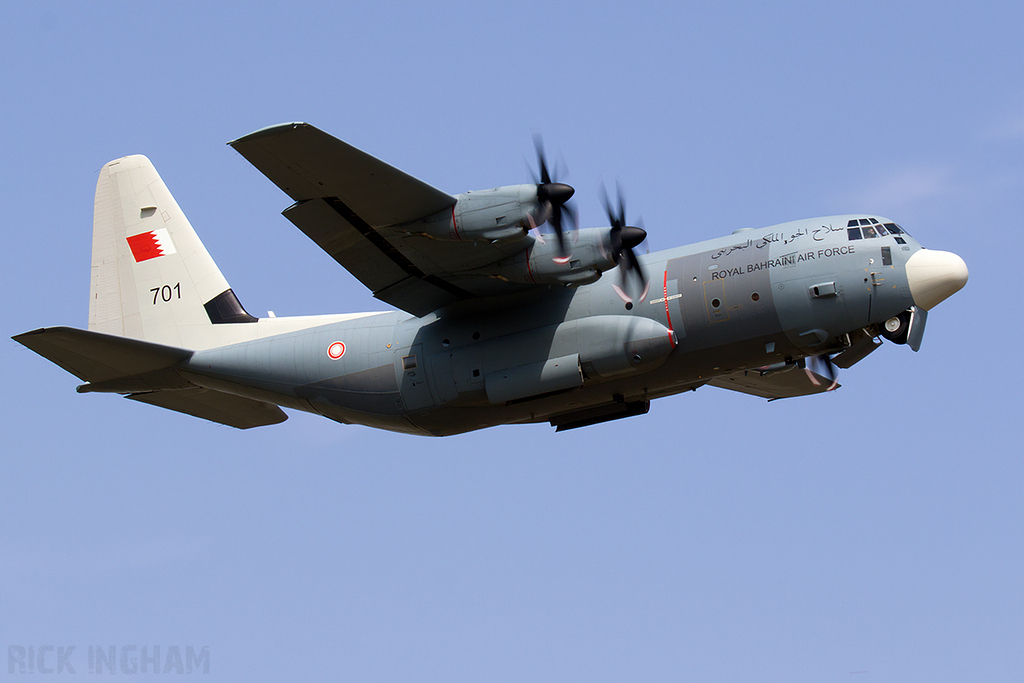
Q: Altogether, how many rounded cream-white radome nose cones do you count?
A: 1